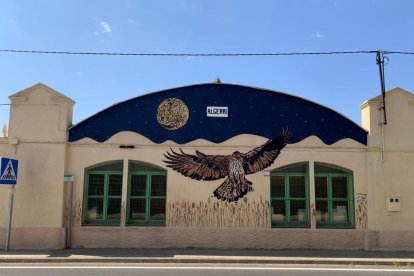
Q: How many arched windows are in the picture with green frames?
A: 4